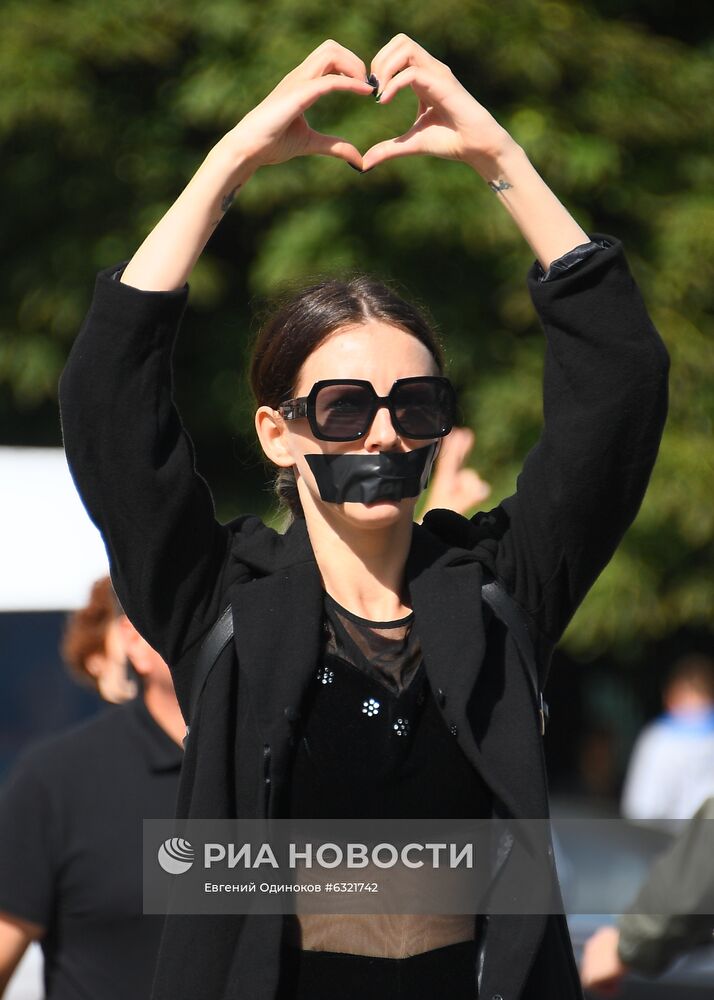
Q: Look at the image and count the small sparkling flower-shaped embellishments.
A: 3